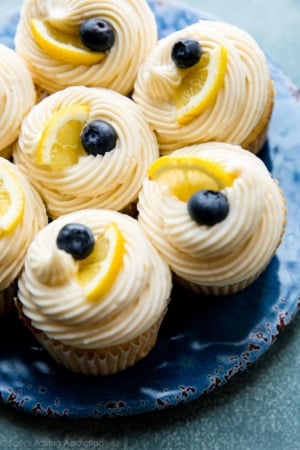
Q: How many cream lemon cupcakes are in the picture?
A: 7